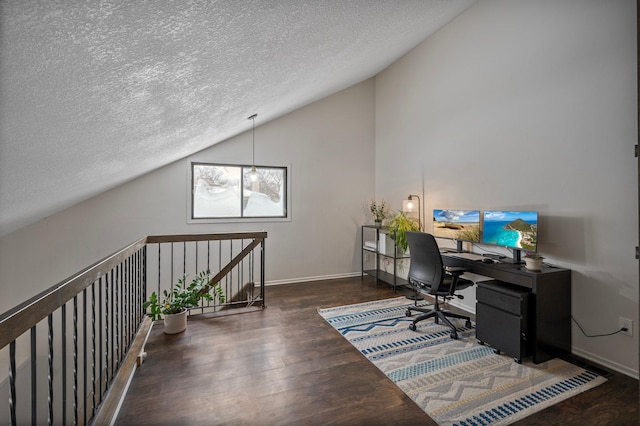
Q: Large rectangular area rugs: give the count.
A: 1